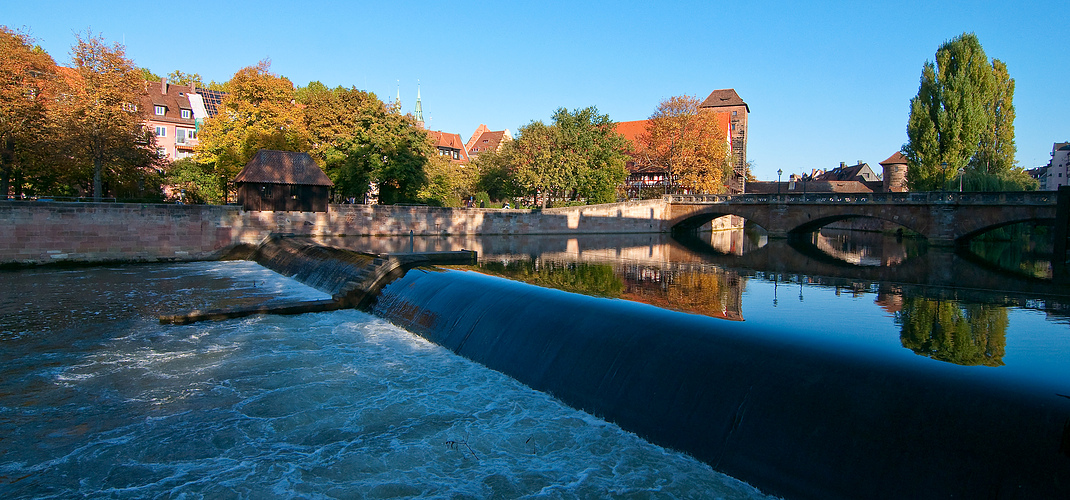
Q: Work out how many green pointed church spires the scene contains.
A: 2